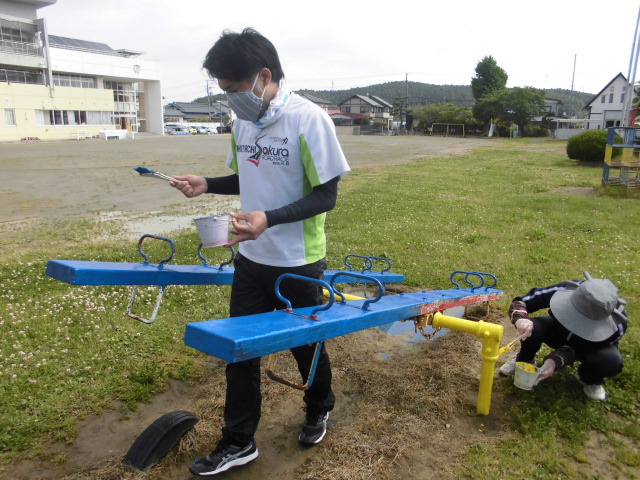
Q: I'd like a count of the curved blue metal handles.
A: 8